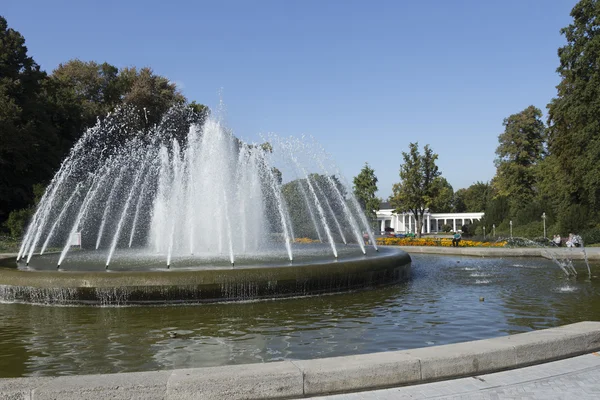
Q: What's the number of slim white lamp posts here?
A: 4